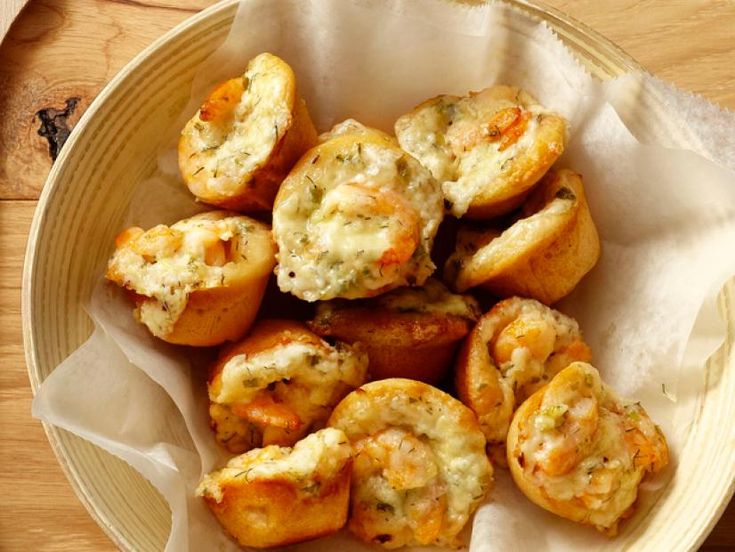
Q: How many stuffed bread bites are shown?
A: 11